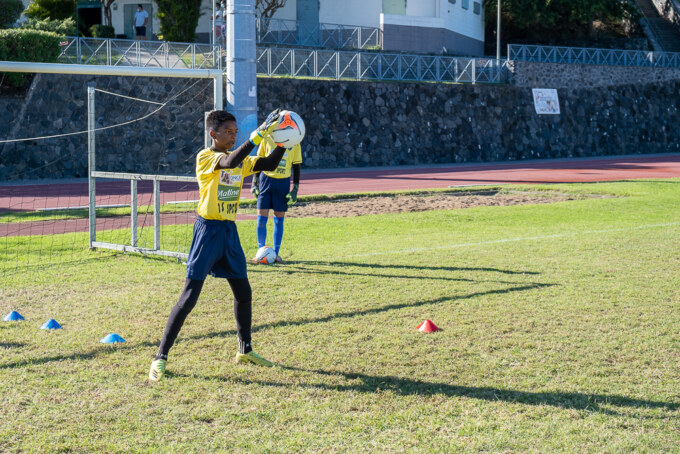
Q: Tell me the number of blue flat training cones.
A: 3